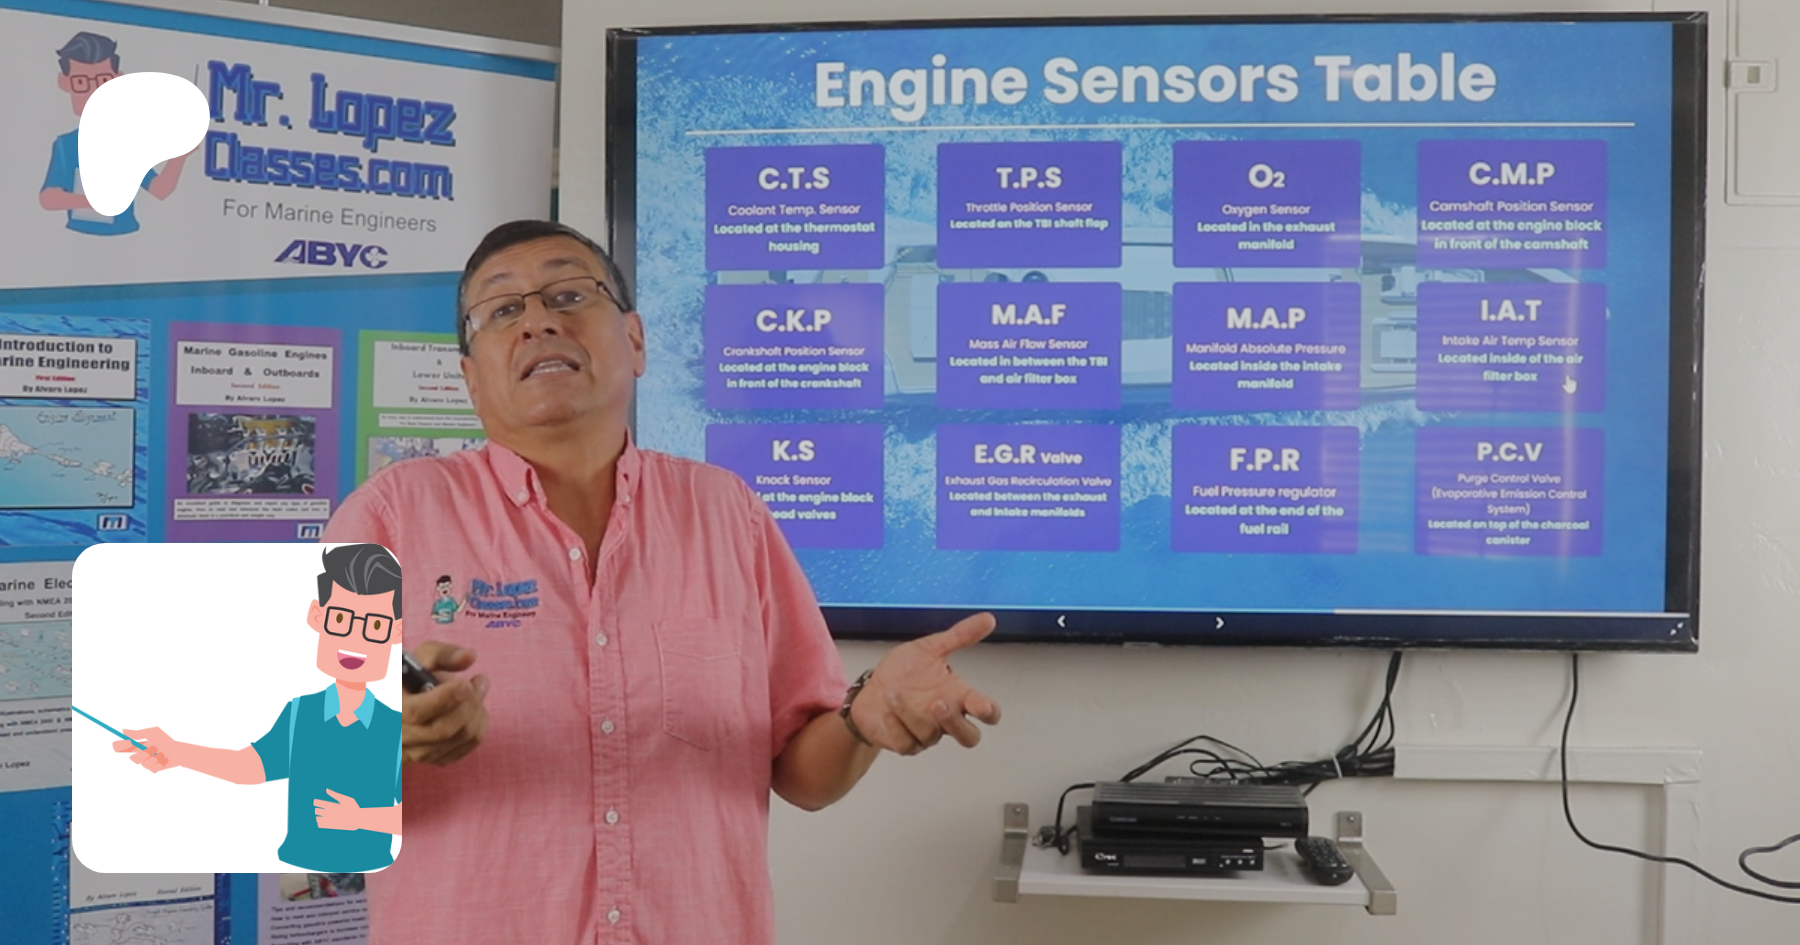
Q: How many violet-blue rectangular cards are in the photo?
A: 12